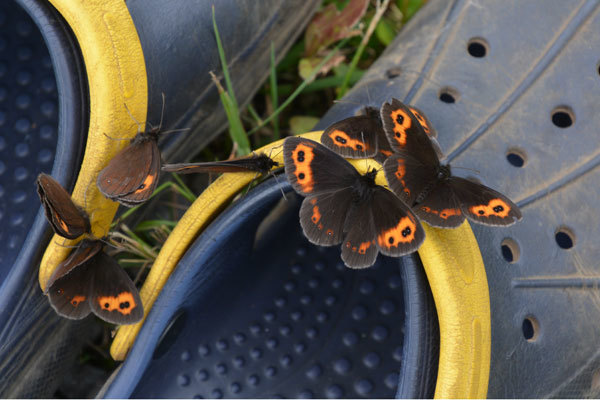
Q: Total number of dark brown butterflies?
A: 7